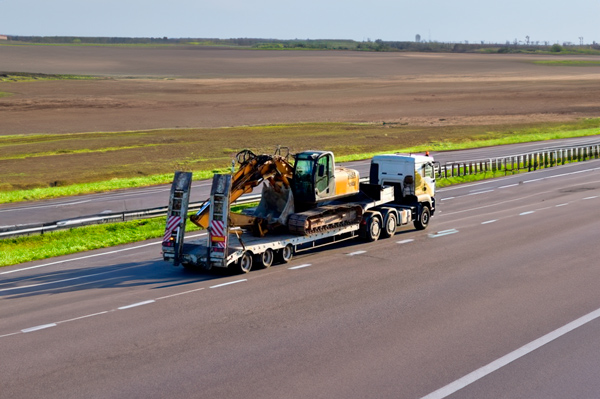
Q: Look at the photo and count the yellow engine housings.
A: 1